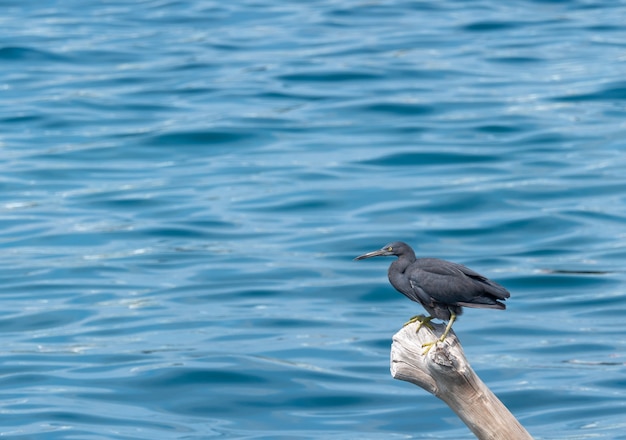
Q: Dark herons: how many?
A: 1